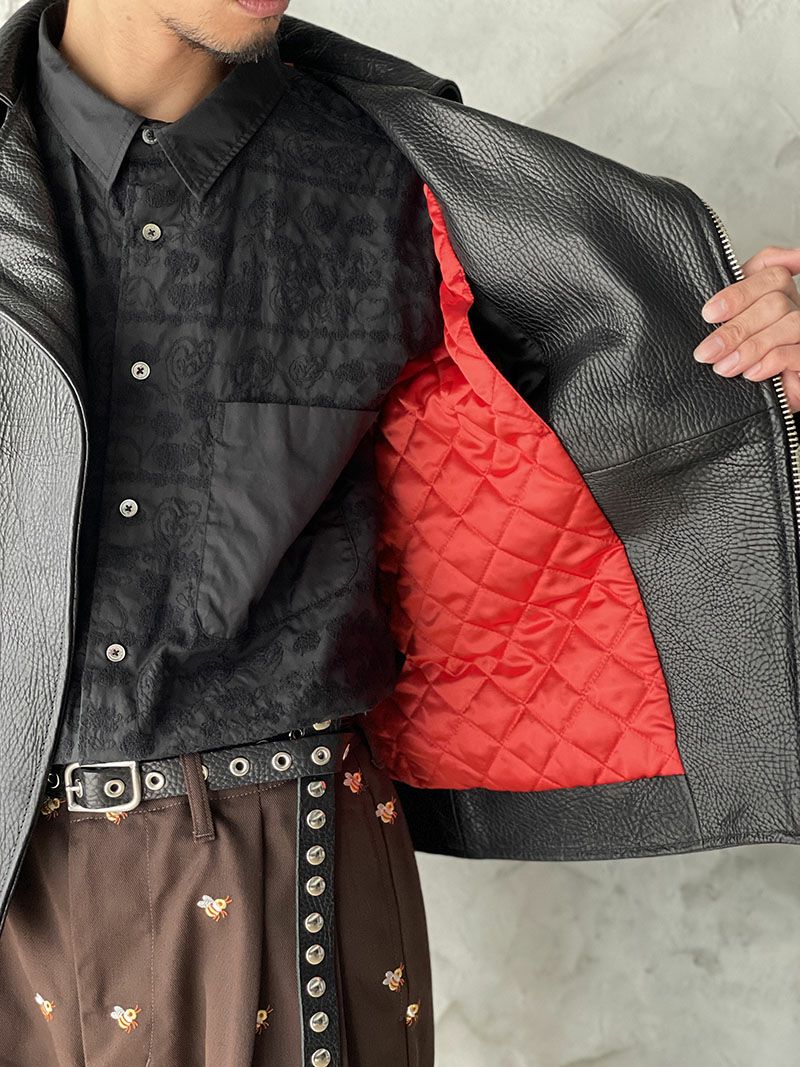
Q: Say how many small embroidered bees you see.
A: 10